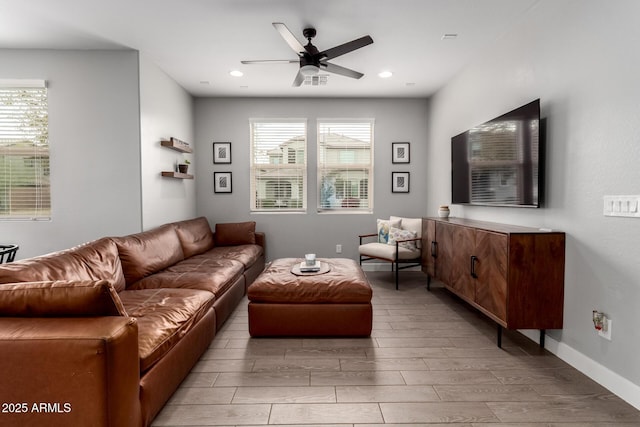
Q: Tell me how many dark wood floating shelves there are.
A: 2